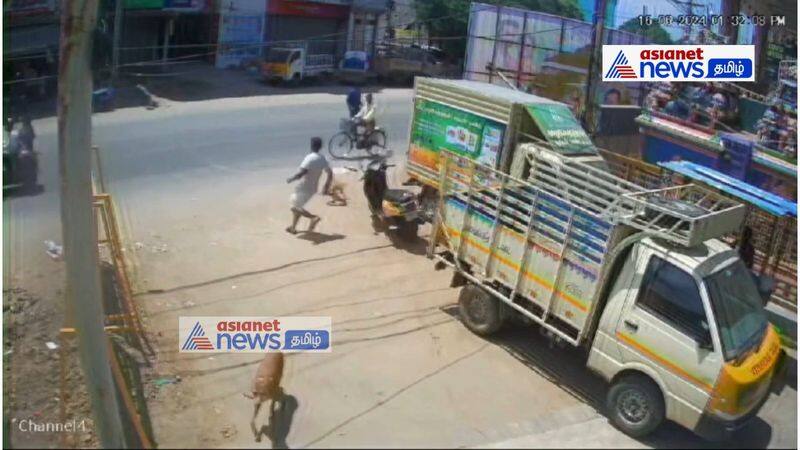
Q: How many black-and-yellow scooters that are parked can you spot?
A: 1